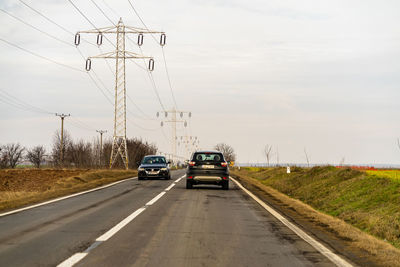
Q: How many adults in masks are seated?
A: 0